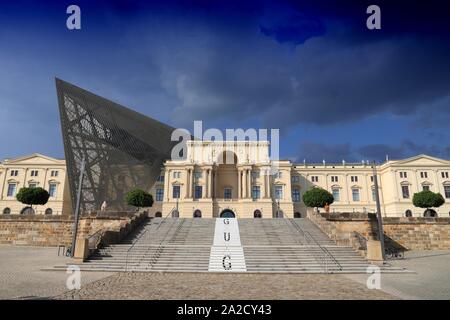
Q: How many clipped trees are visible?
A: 4